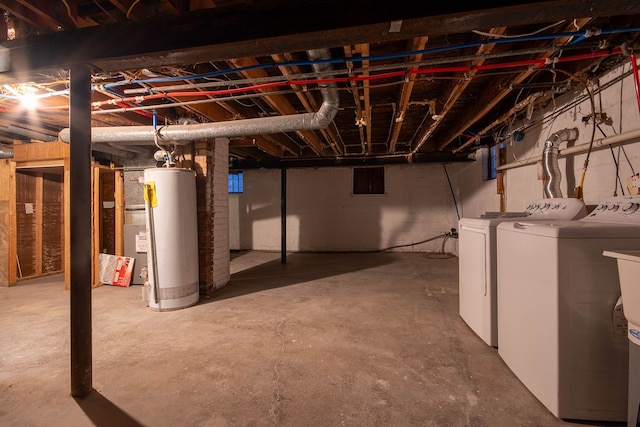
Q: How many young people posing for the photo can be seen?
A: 0